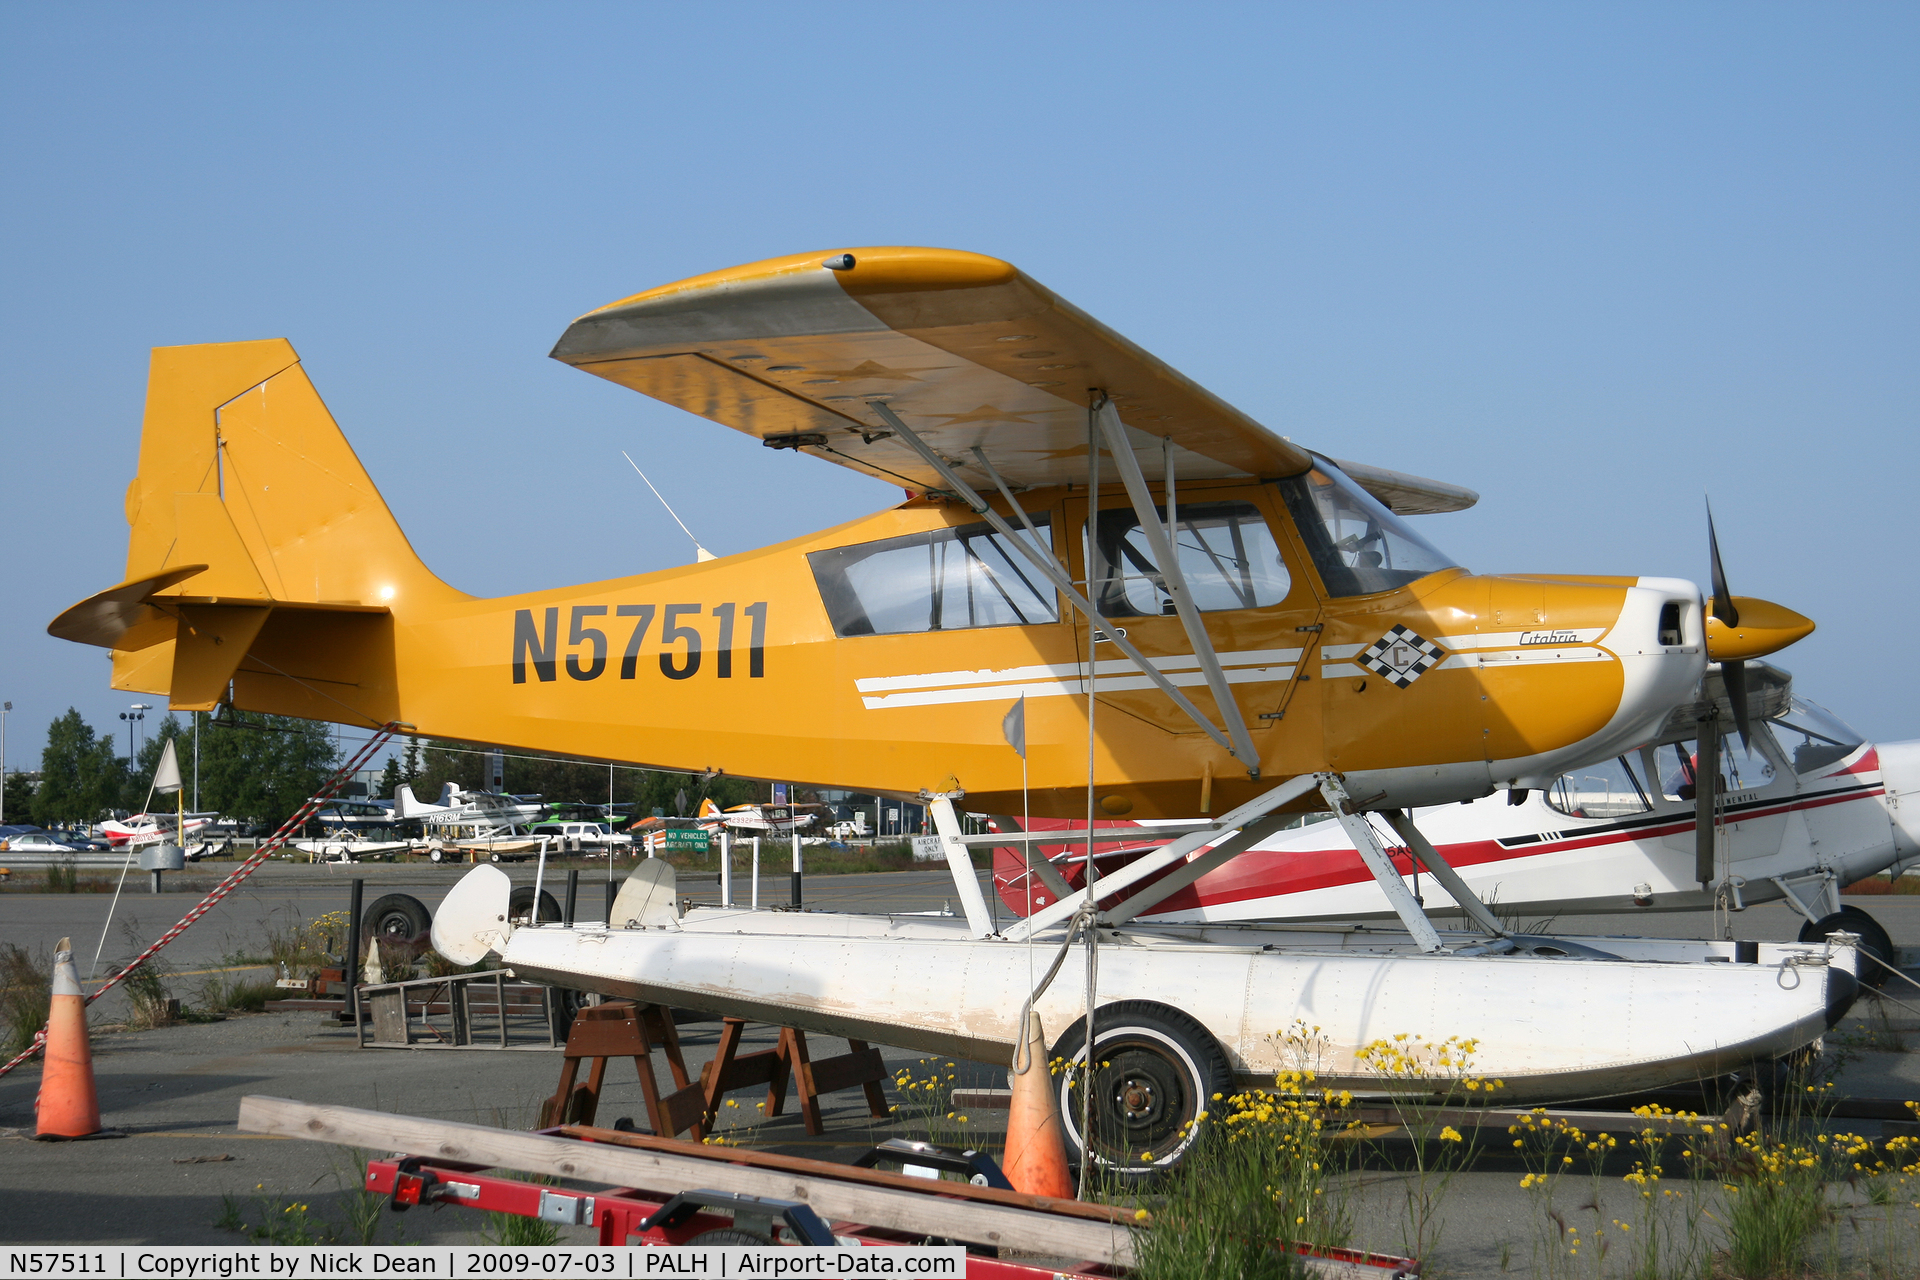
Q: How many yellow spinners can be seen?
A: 1